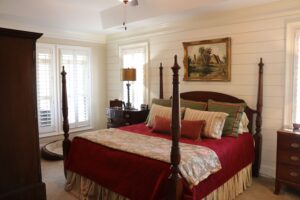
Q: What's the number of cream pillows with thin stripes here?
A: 2